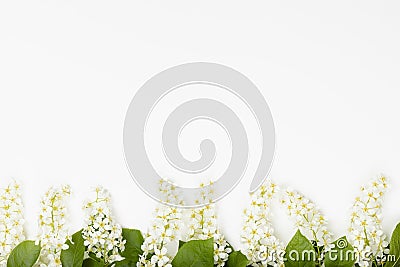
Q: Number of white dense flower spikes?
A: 8